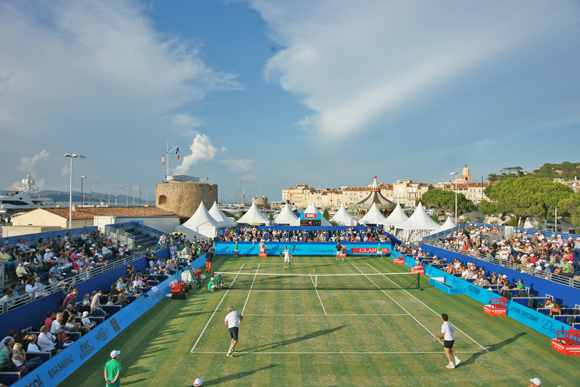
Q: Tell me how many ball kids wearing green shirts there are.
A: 5